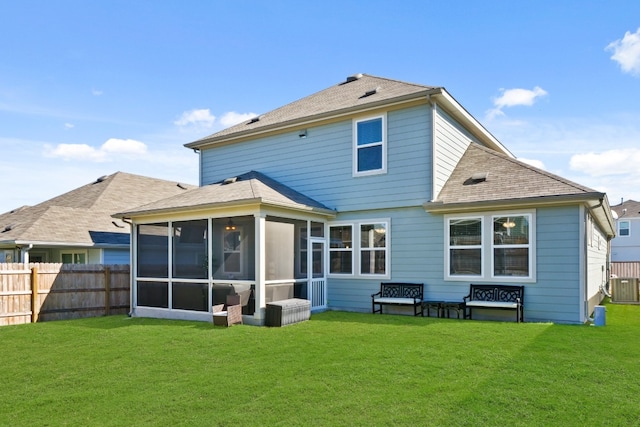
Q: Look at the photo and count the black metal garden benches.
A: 2